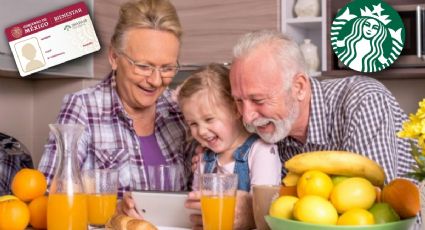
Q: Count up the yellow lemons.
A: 5